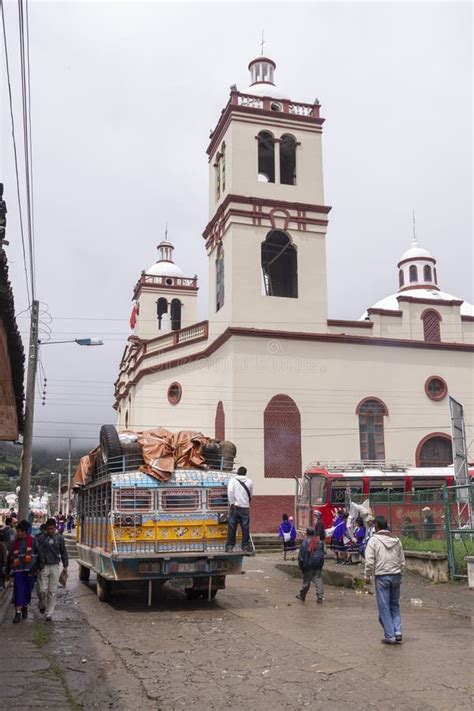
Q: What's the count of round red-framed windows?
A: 2